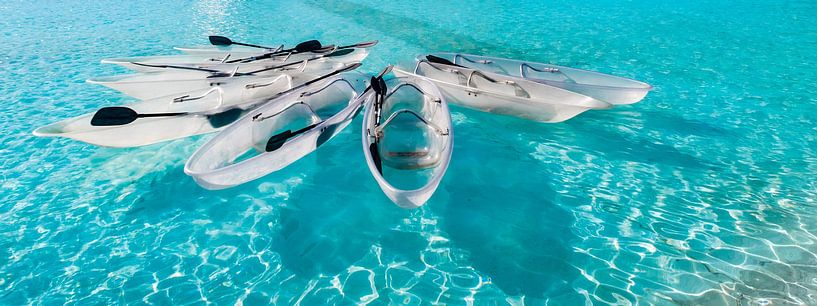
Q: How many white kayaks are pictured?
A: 8